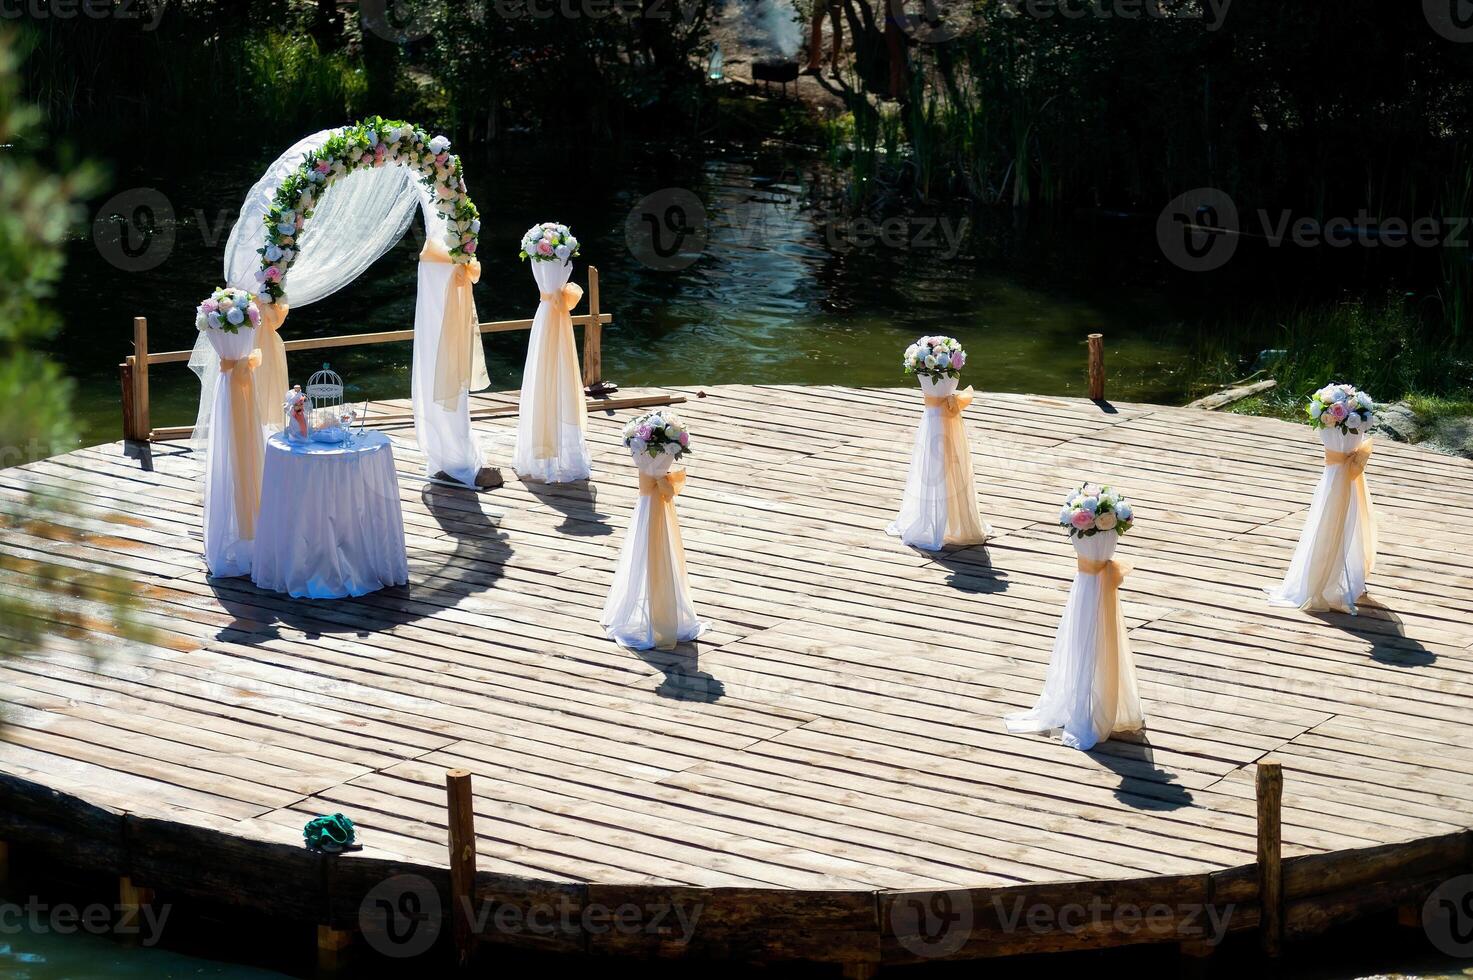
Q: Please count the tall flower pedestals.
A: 6